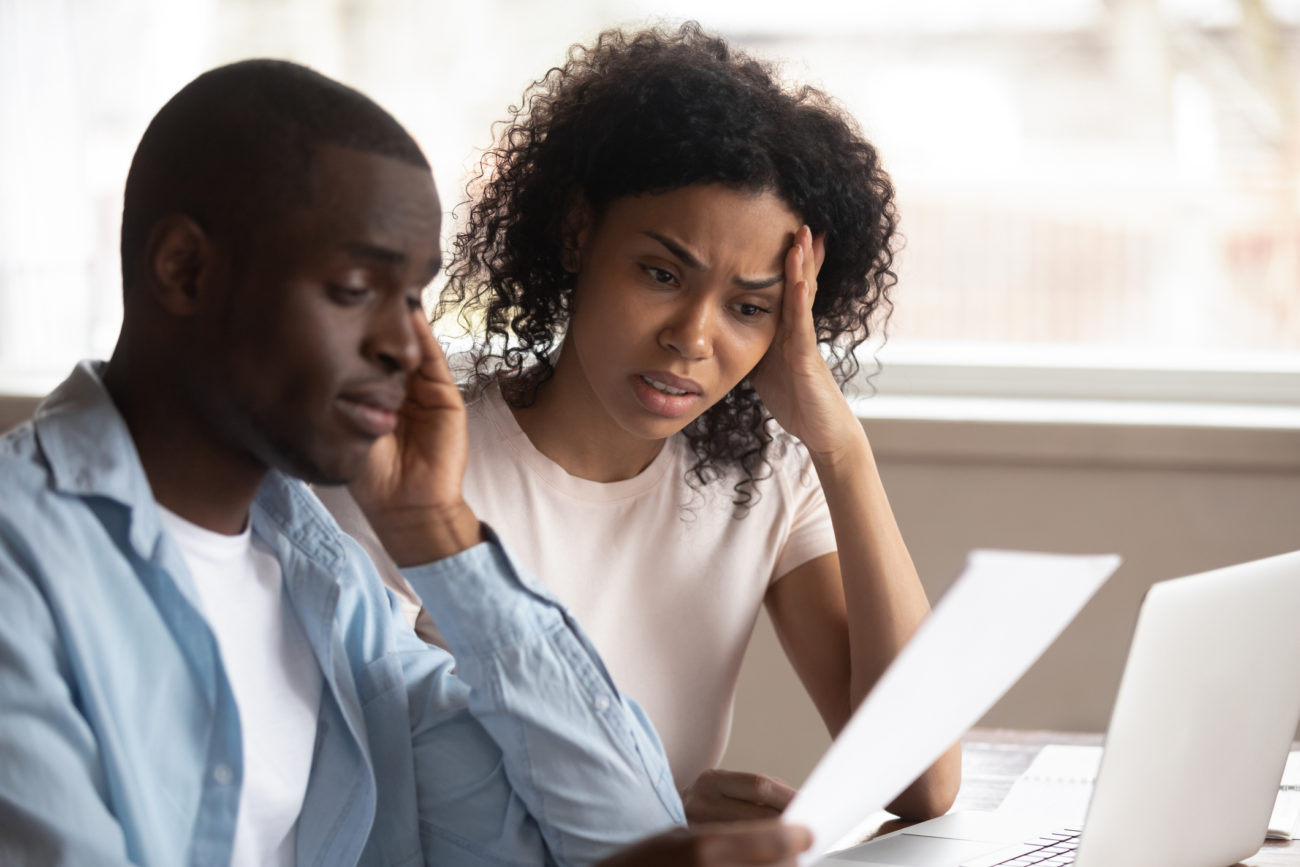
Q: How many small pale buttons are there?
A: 2